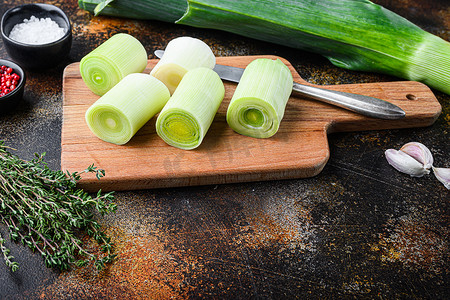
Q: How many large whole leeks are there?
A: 1